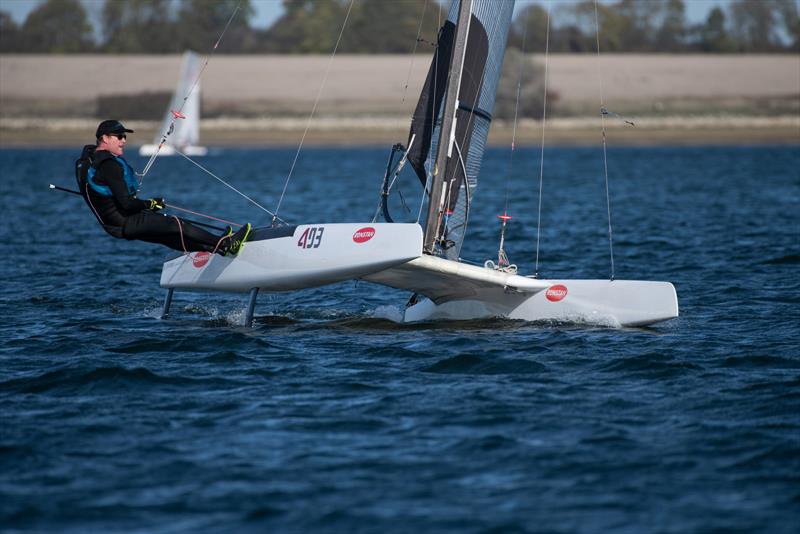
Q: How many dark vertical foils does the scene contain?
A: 2